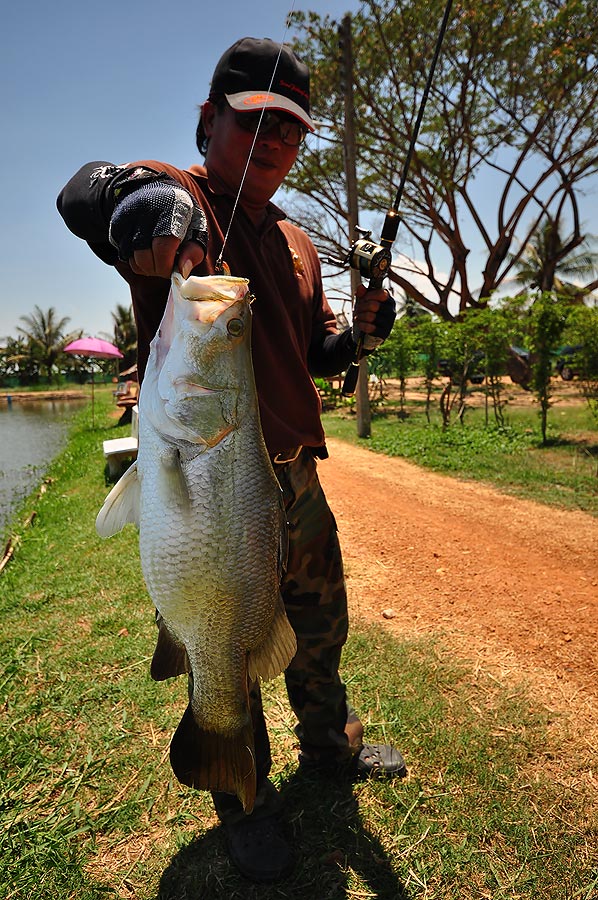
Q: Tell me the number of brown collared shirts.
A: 1